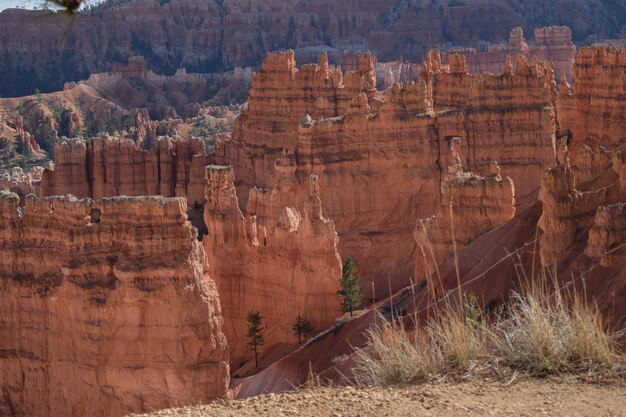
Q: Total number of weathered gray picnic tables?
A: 0